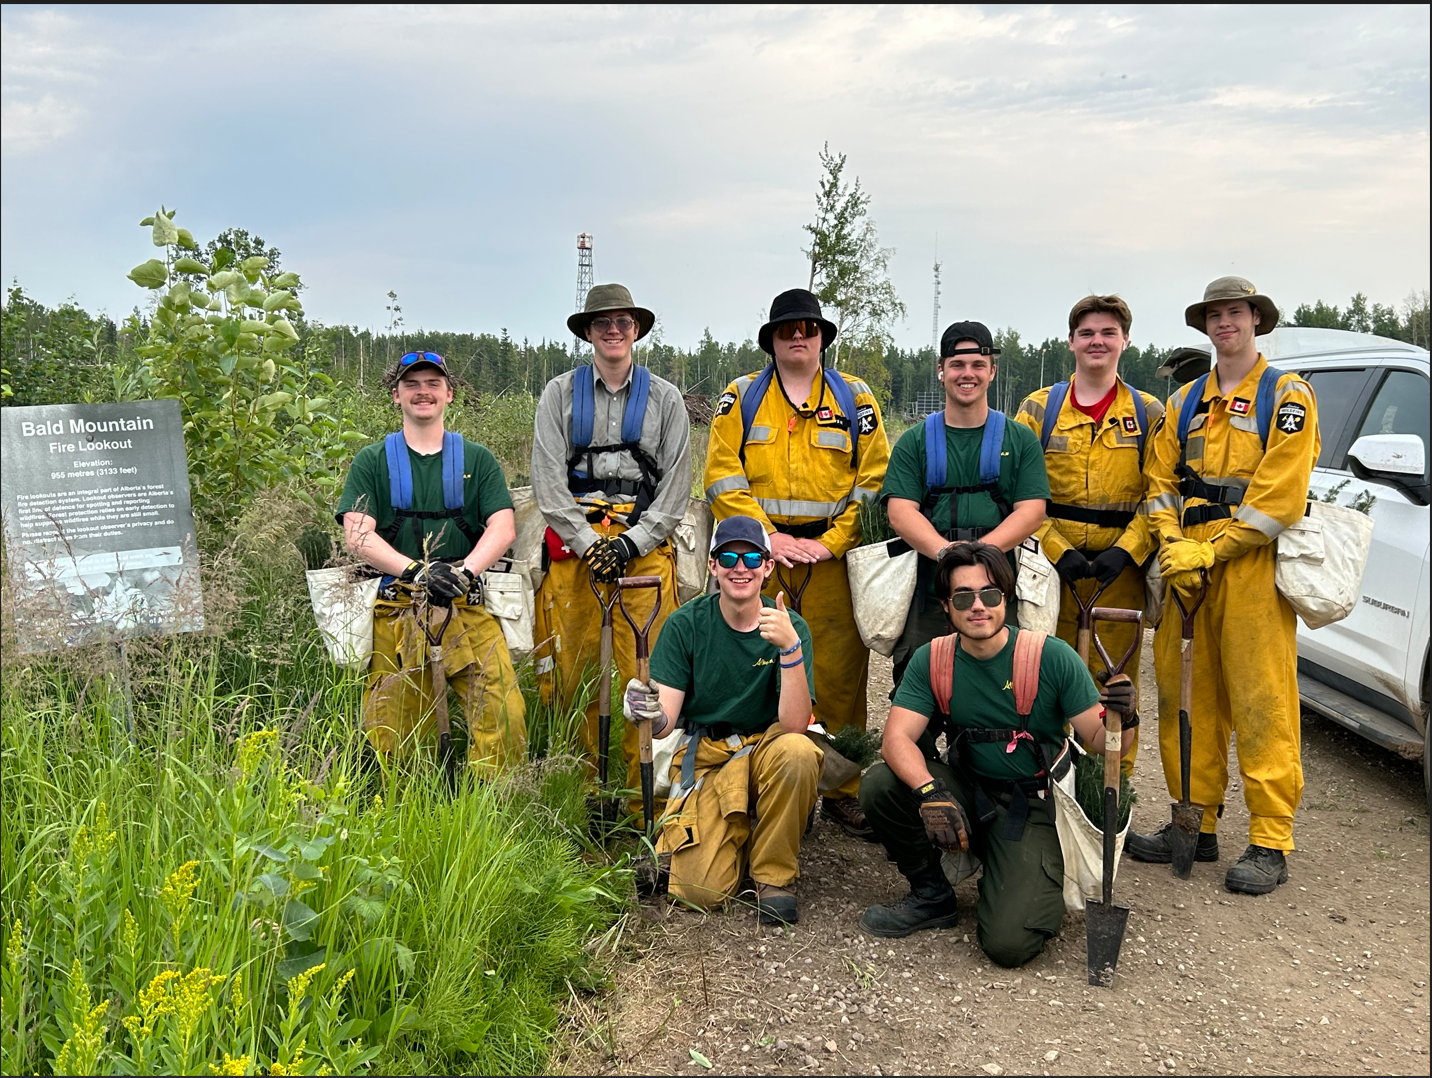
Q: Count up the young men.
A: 8